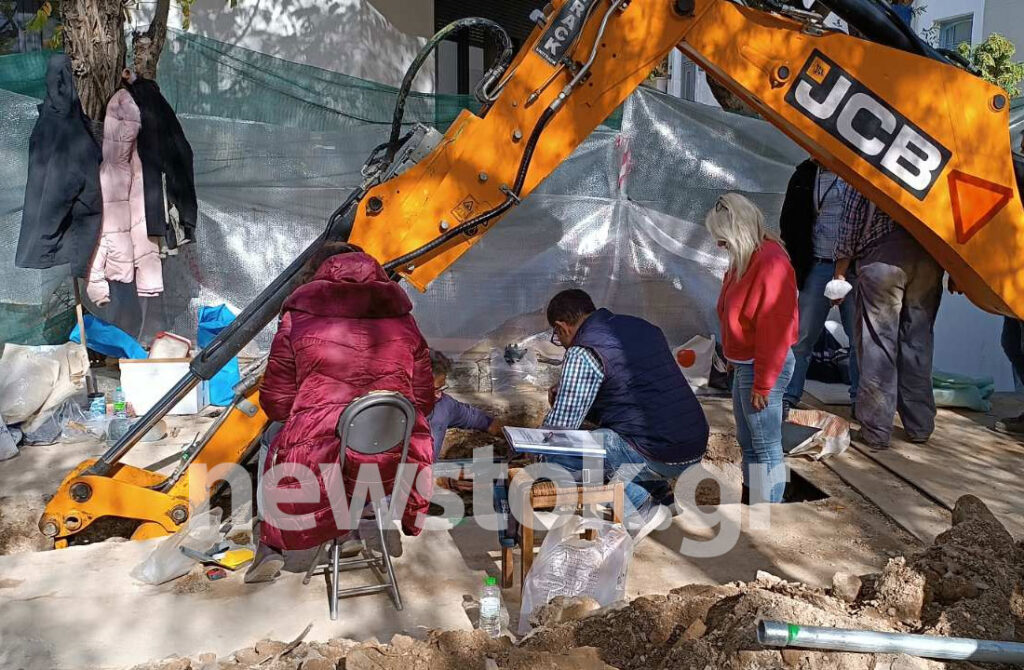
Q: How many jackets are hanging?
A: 3